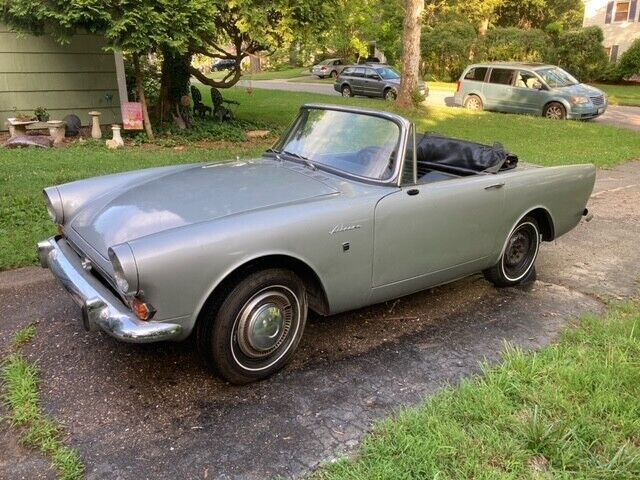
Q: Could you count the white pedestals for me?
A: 2